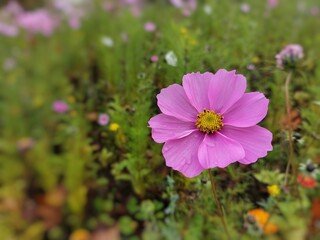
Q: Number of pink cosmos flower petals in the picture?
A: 8